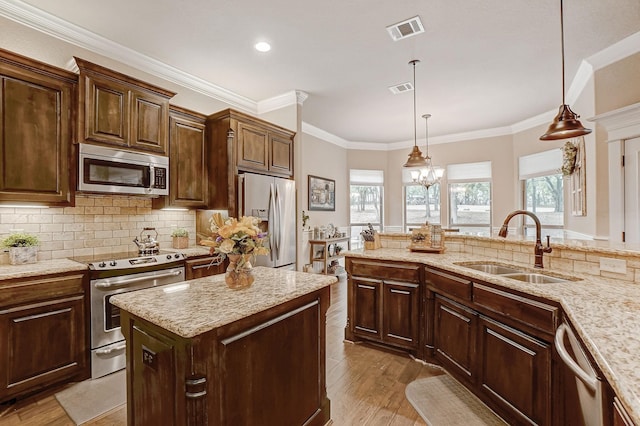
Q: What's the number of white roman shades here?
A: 4